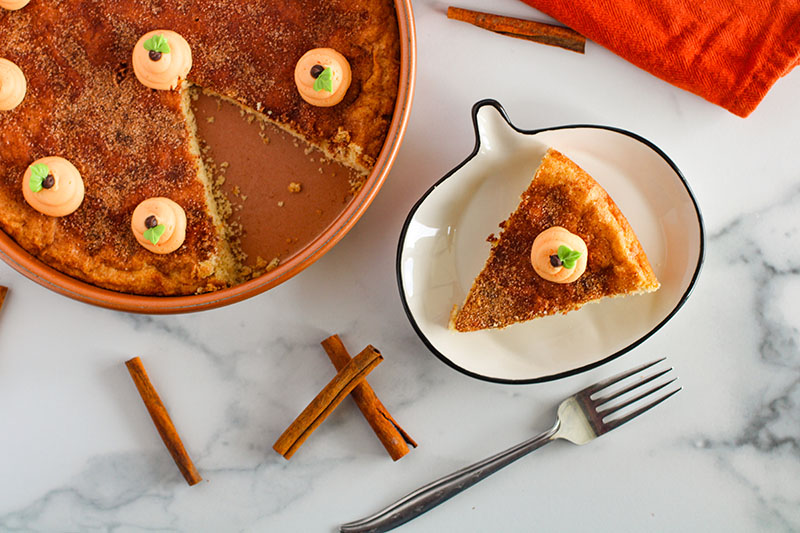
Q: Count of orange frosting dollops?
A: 7